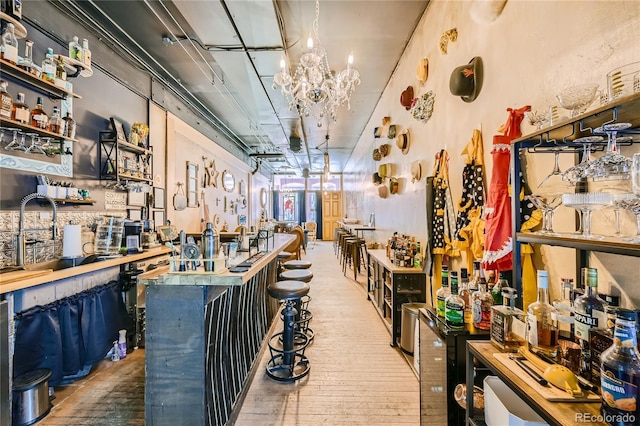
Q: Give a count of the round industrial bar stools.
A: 4